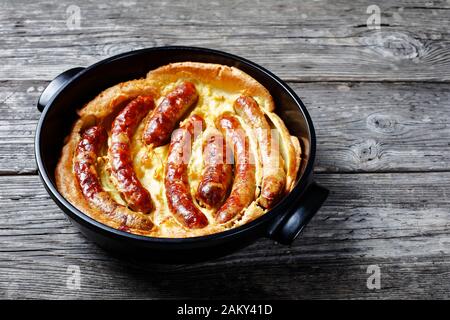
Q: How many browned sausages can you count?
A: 7